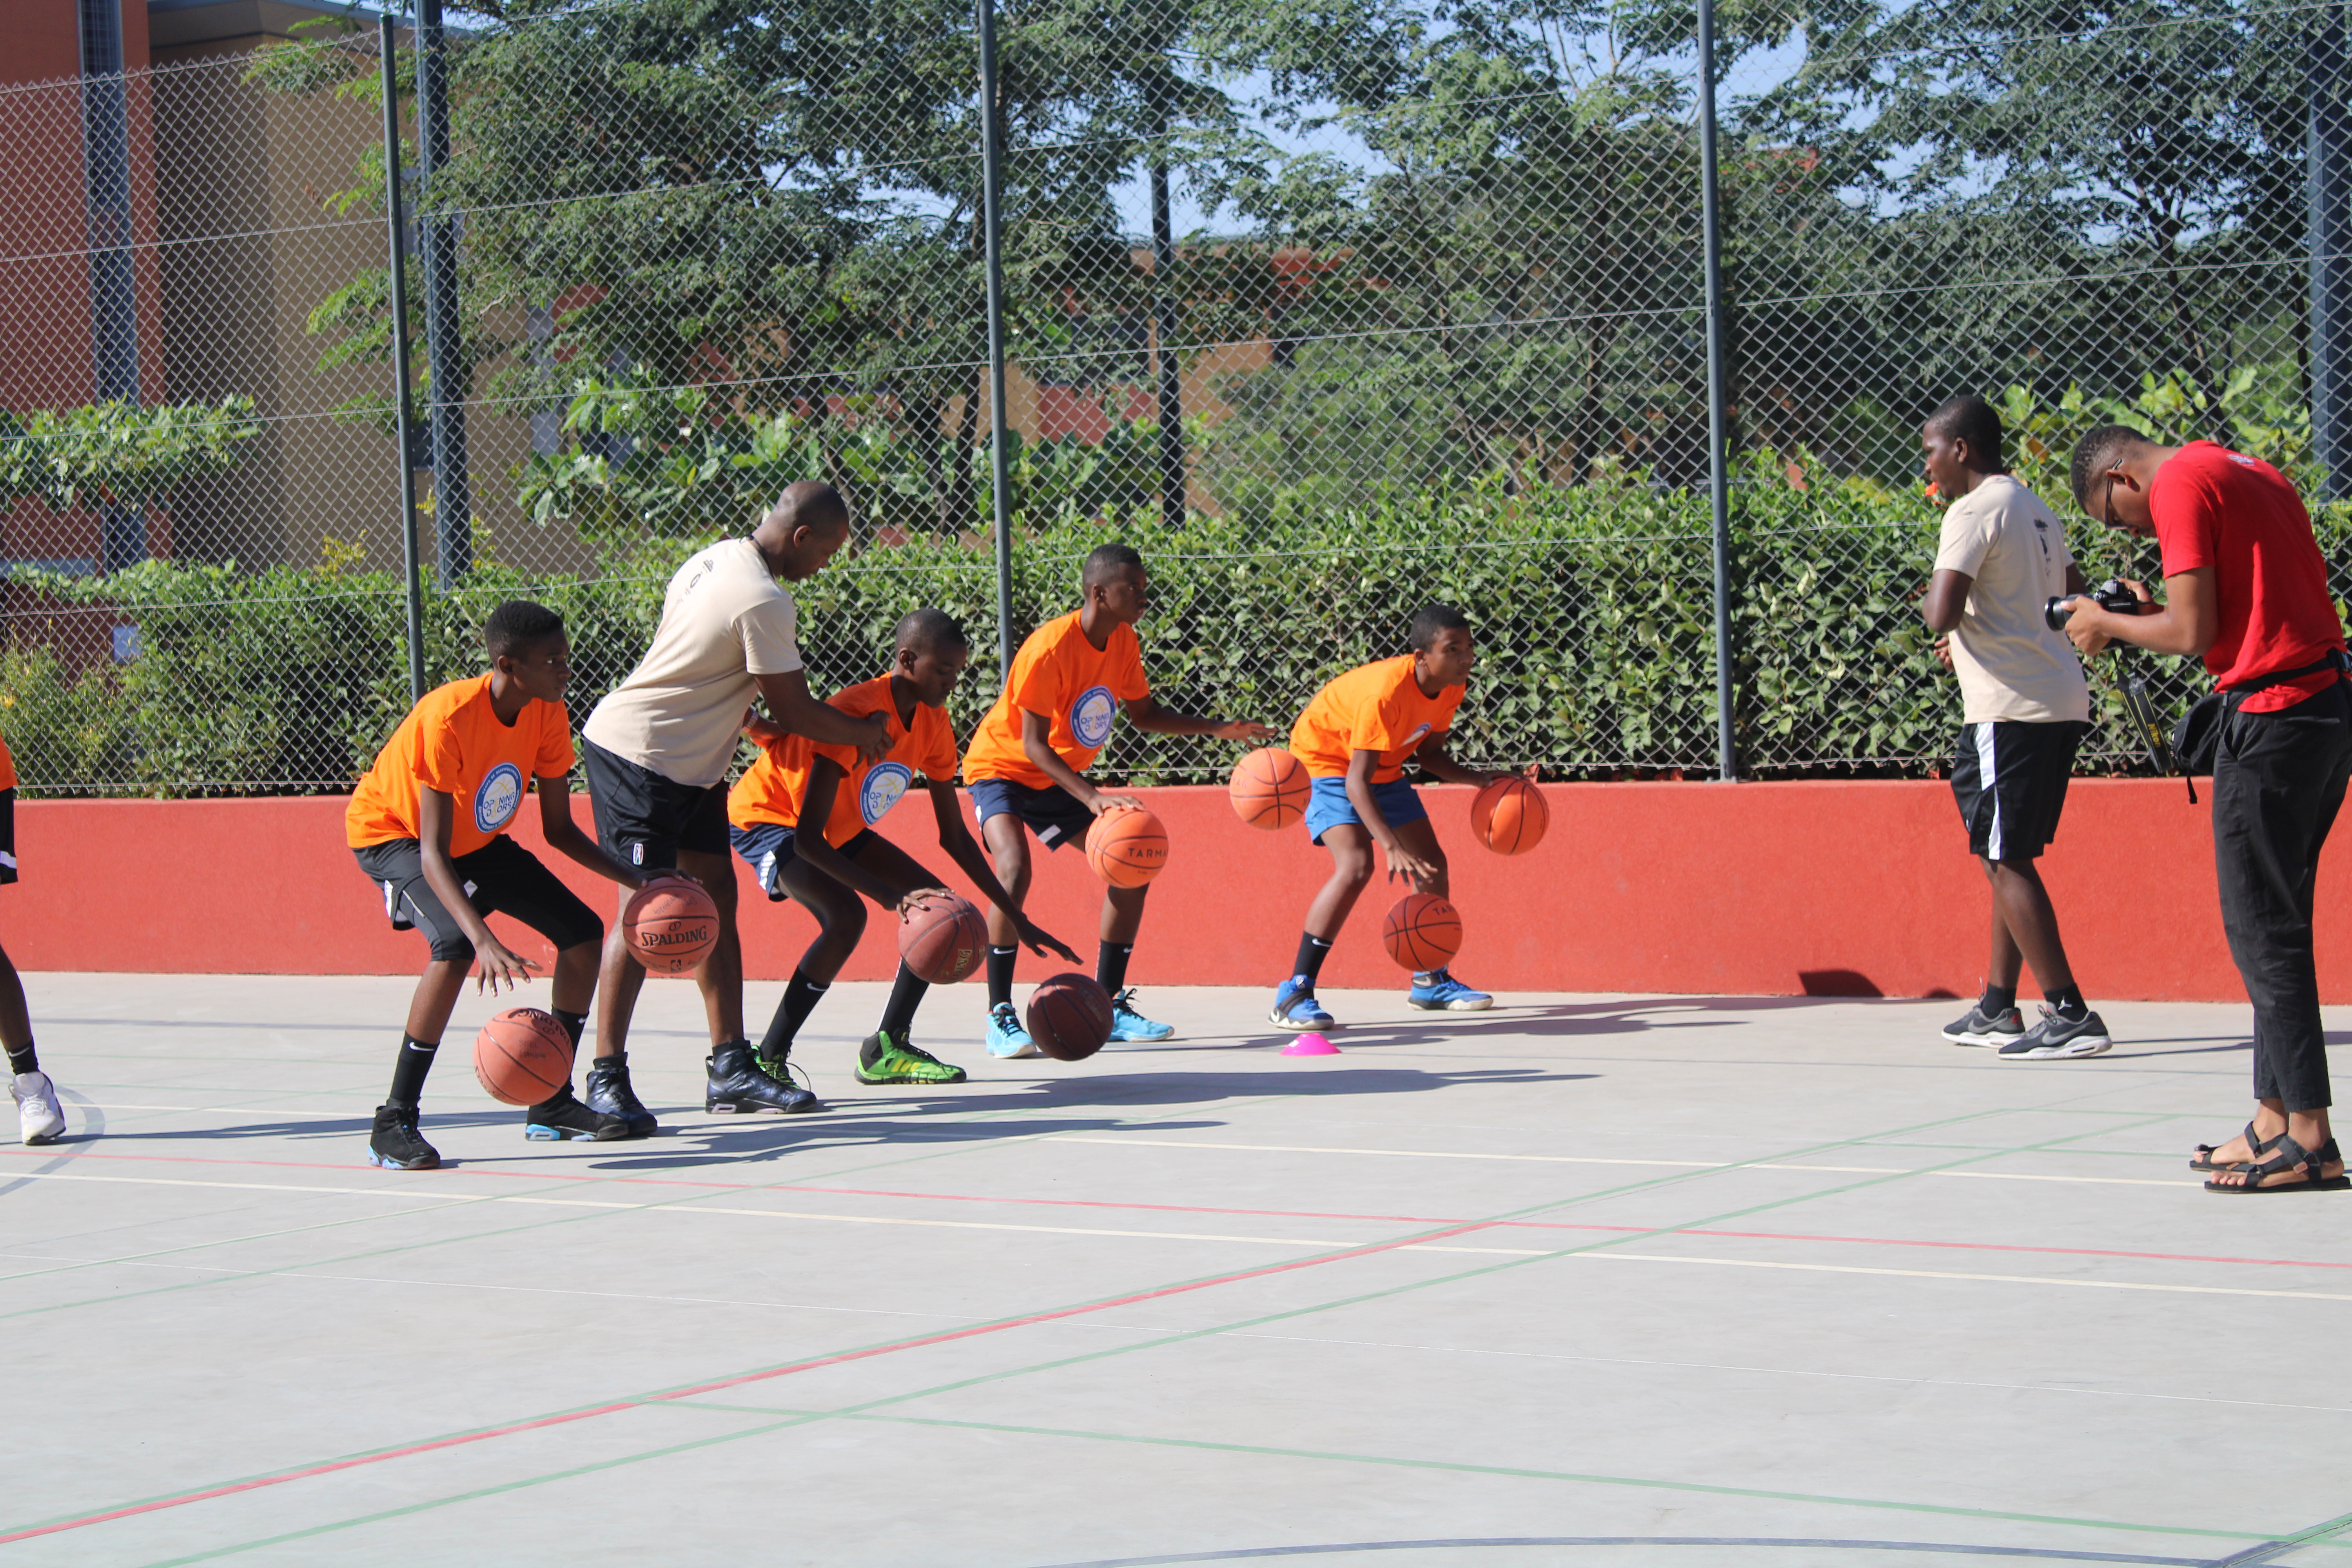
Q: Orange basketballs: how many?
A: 6